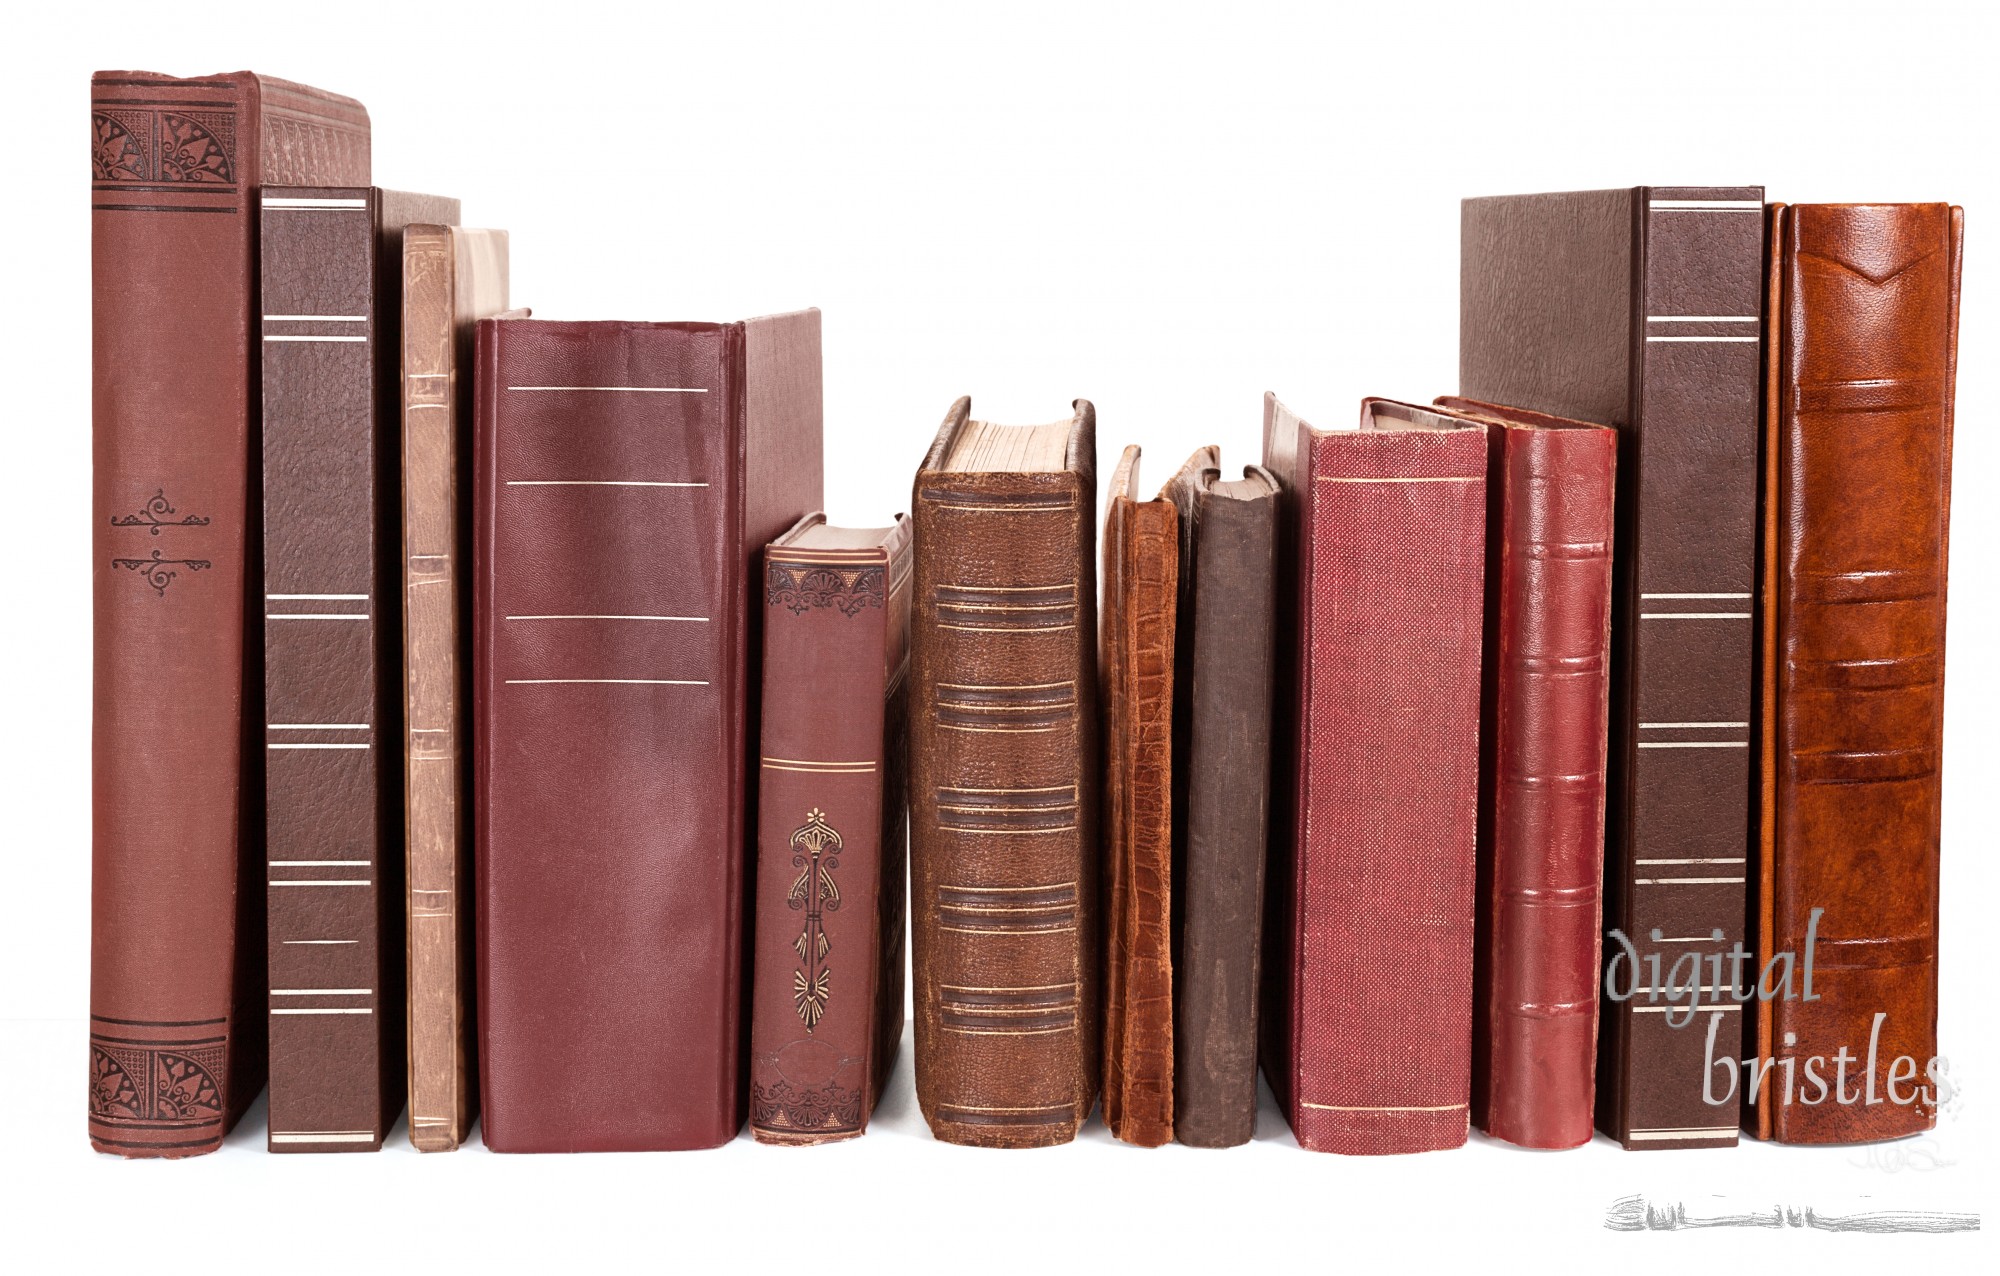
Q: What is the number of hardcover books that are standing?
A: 12